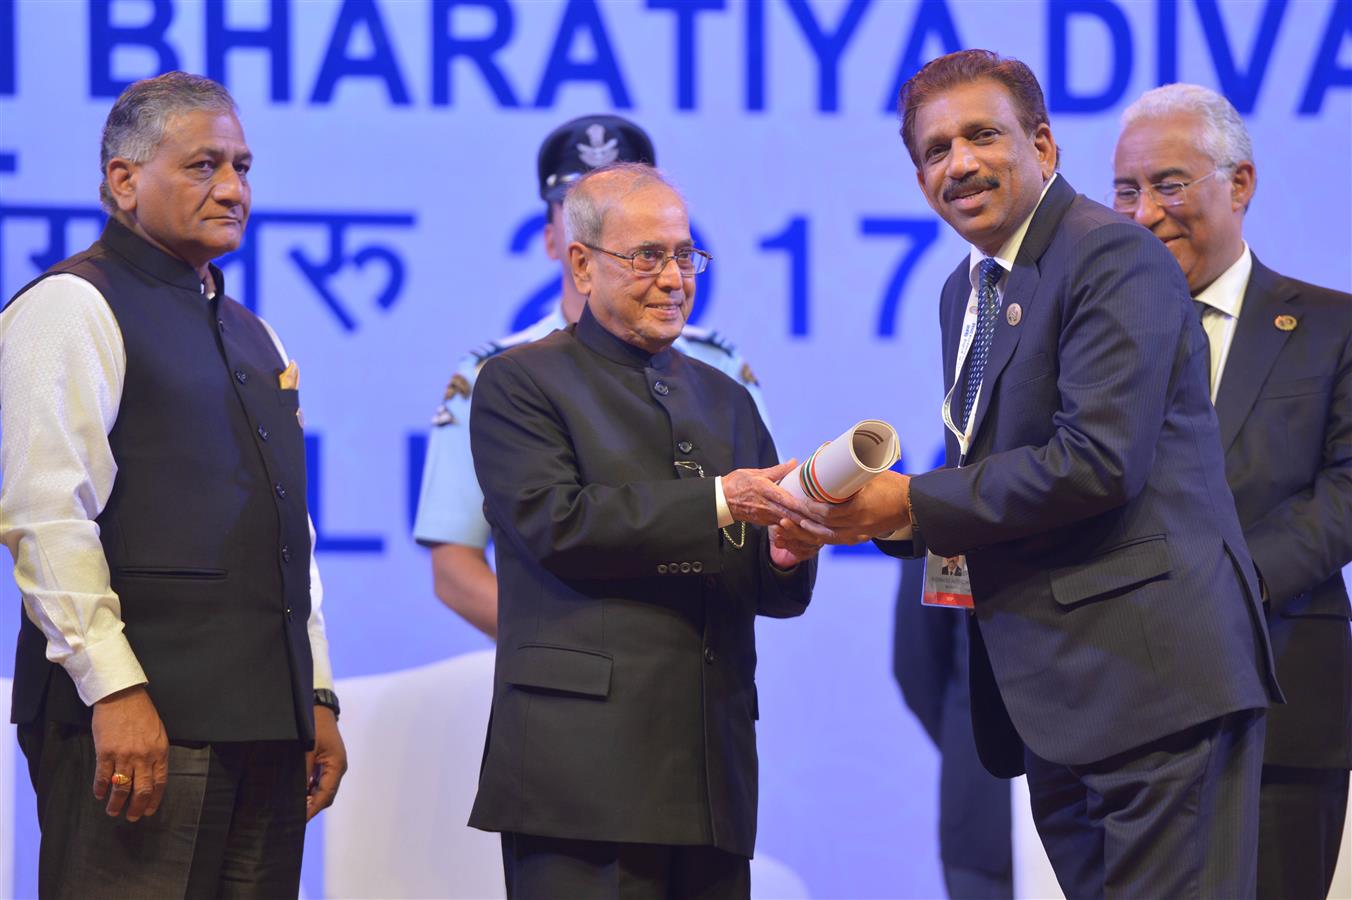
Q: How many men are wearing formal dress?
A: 4